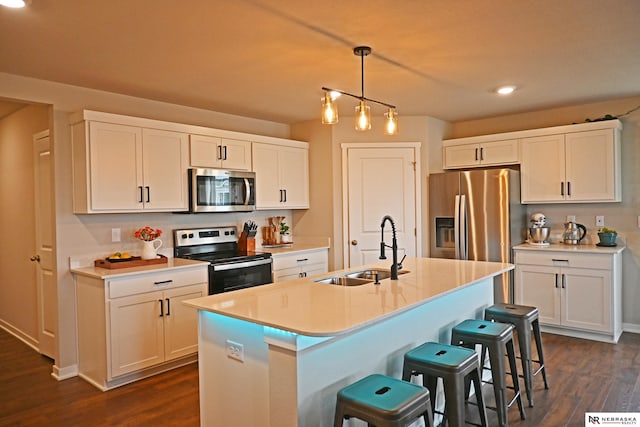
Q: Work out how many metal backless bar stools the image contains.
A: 4